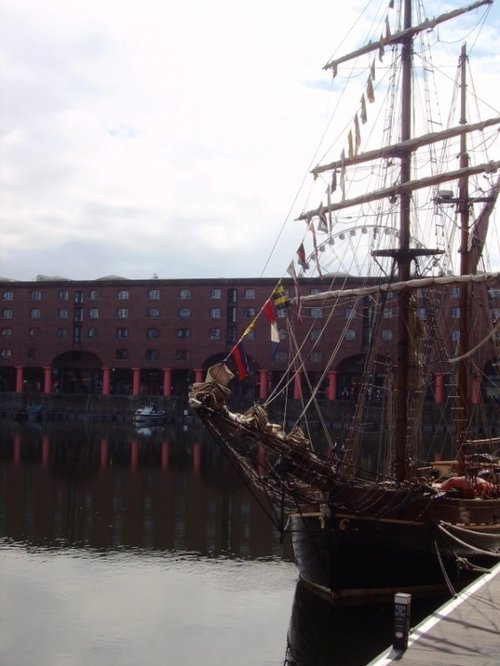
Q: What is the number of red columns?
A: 11